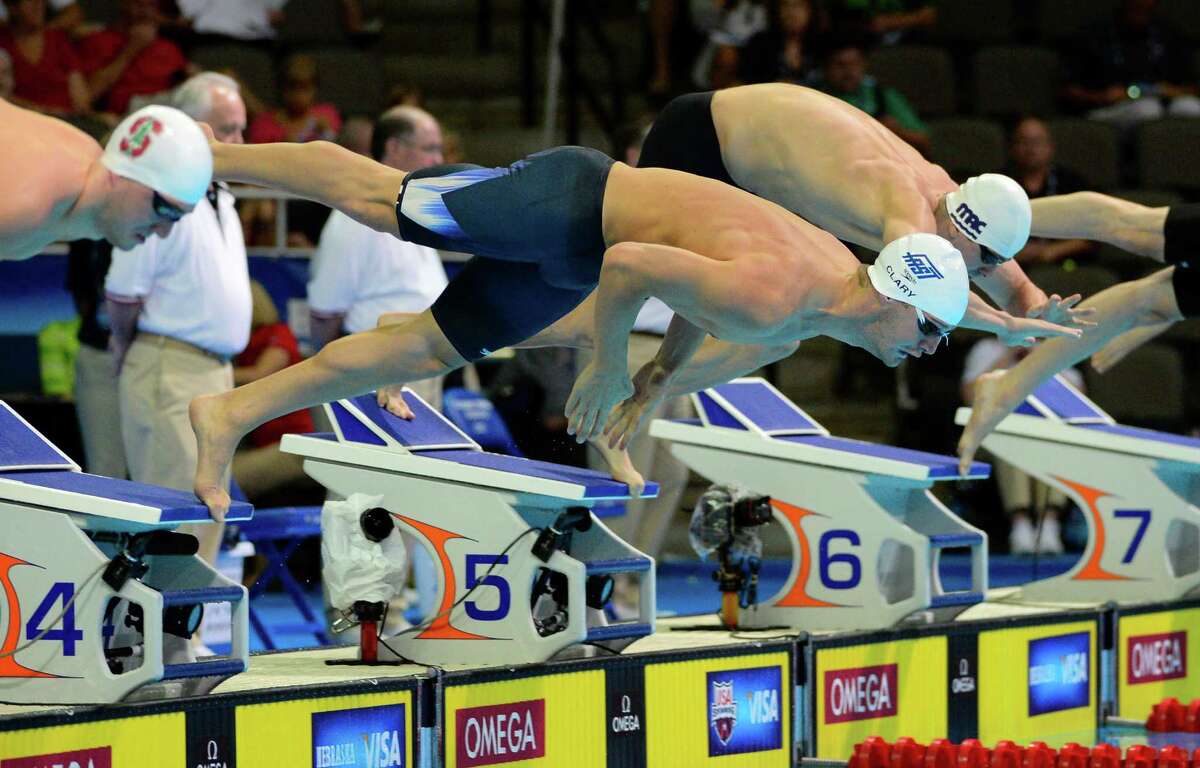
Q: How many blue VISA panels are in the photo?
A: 3